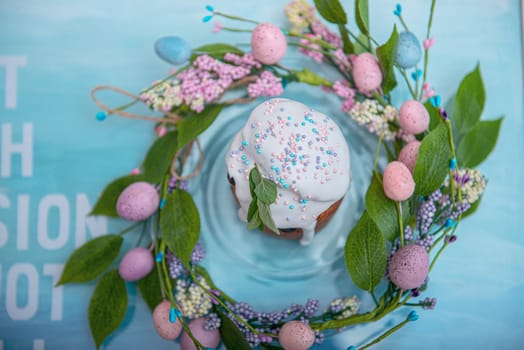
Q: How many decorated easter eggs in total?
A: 13